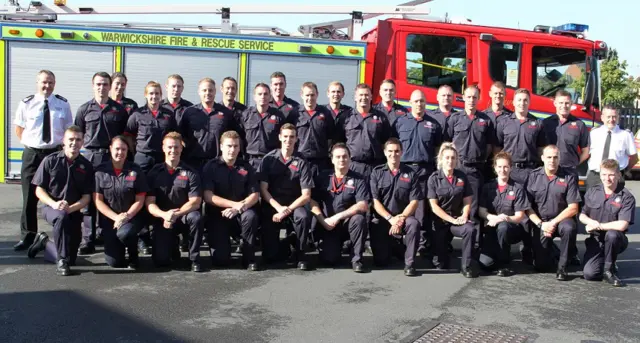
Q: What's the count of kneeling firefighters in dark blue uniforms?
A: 11